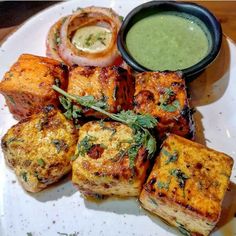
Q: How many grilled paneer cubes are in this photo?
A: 6